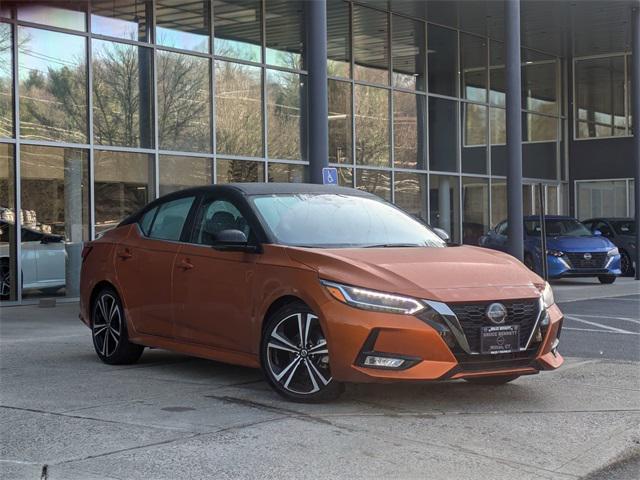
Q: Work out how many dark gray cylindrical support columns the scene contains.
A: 3